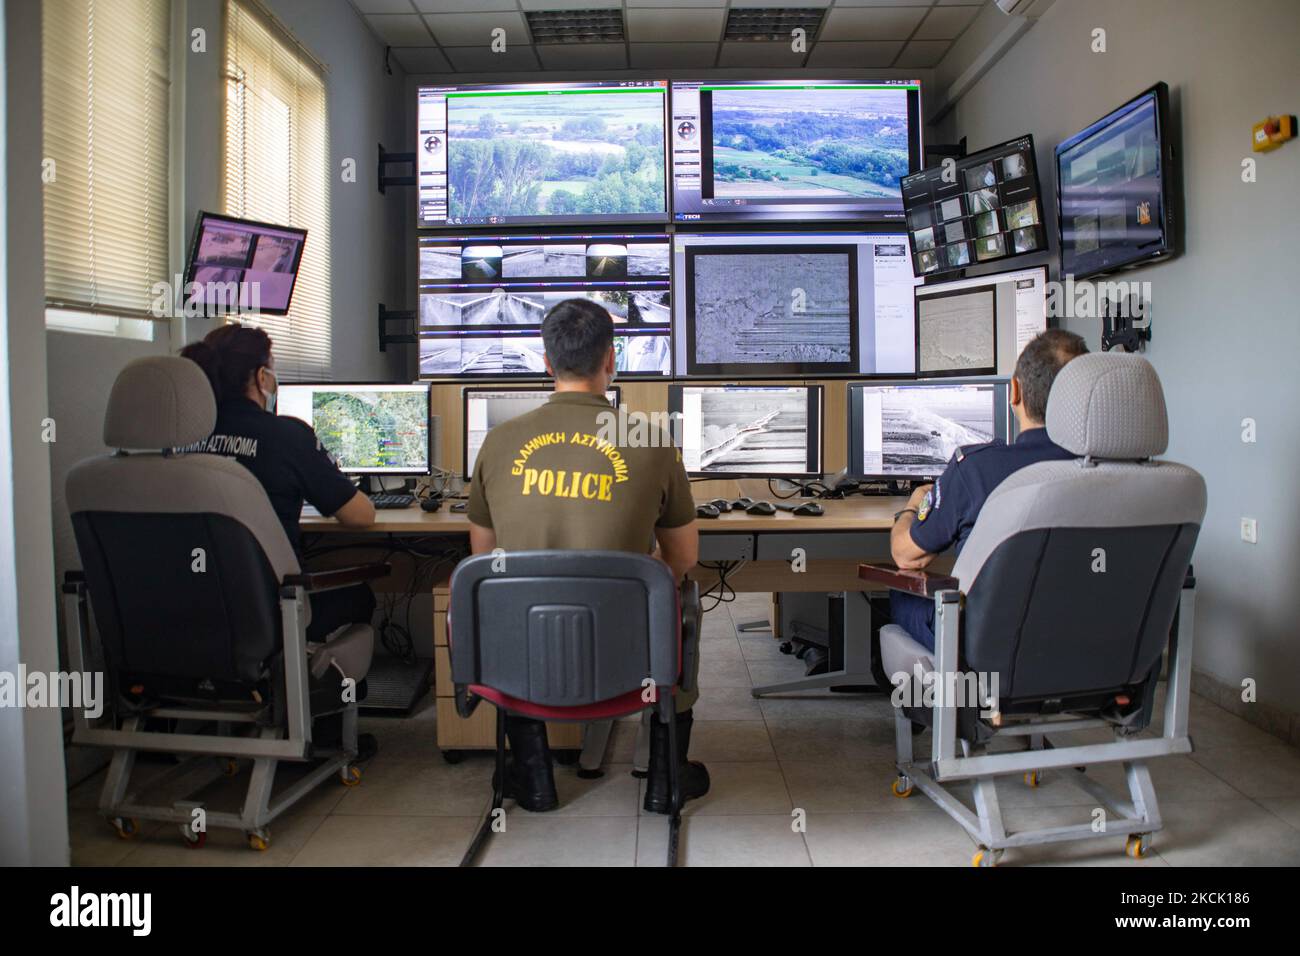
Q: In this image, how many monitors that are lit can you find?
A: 12